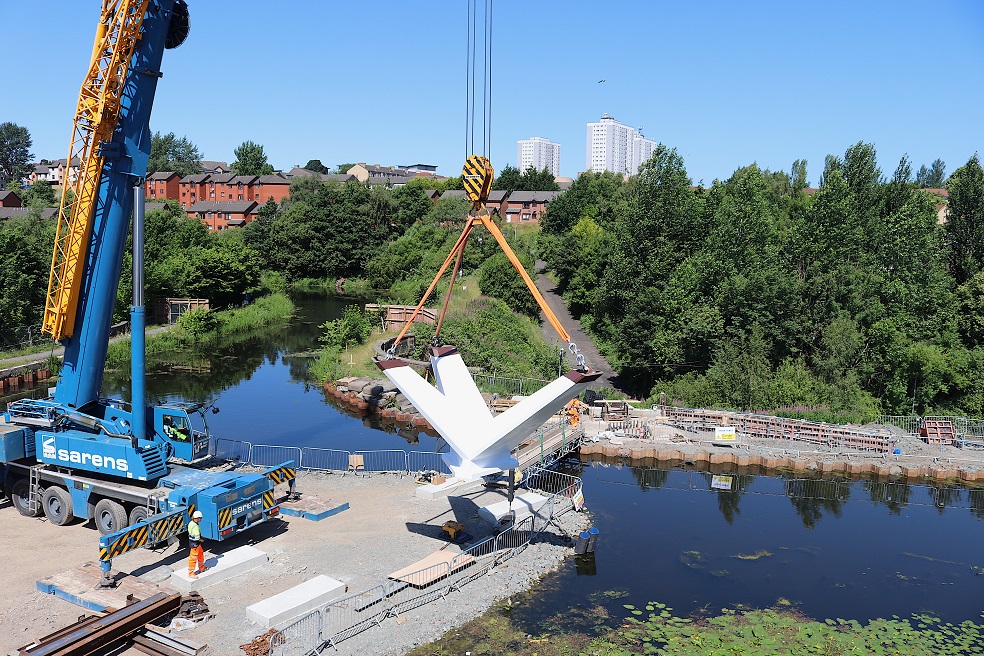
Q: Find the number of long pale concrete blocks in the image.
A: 4